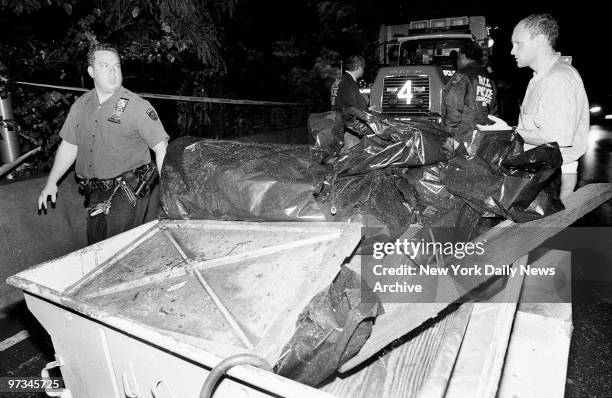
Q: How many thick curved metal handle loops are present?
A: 1